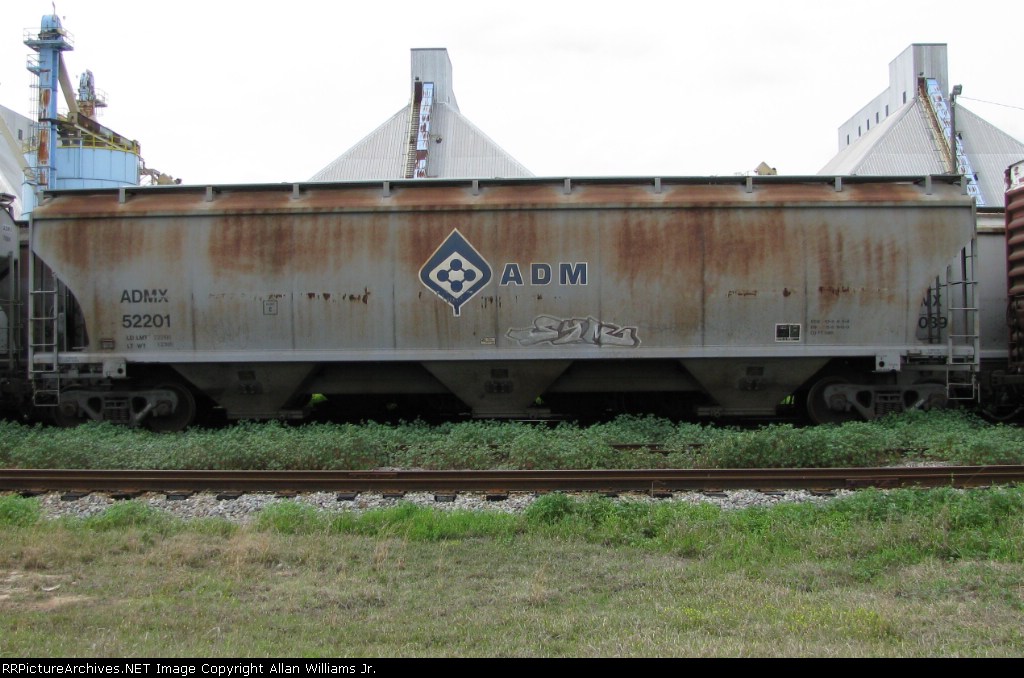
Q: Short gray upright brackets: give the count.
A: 12